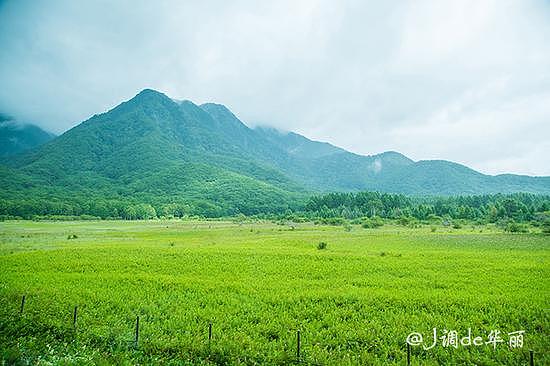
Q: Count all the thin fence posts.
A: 7